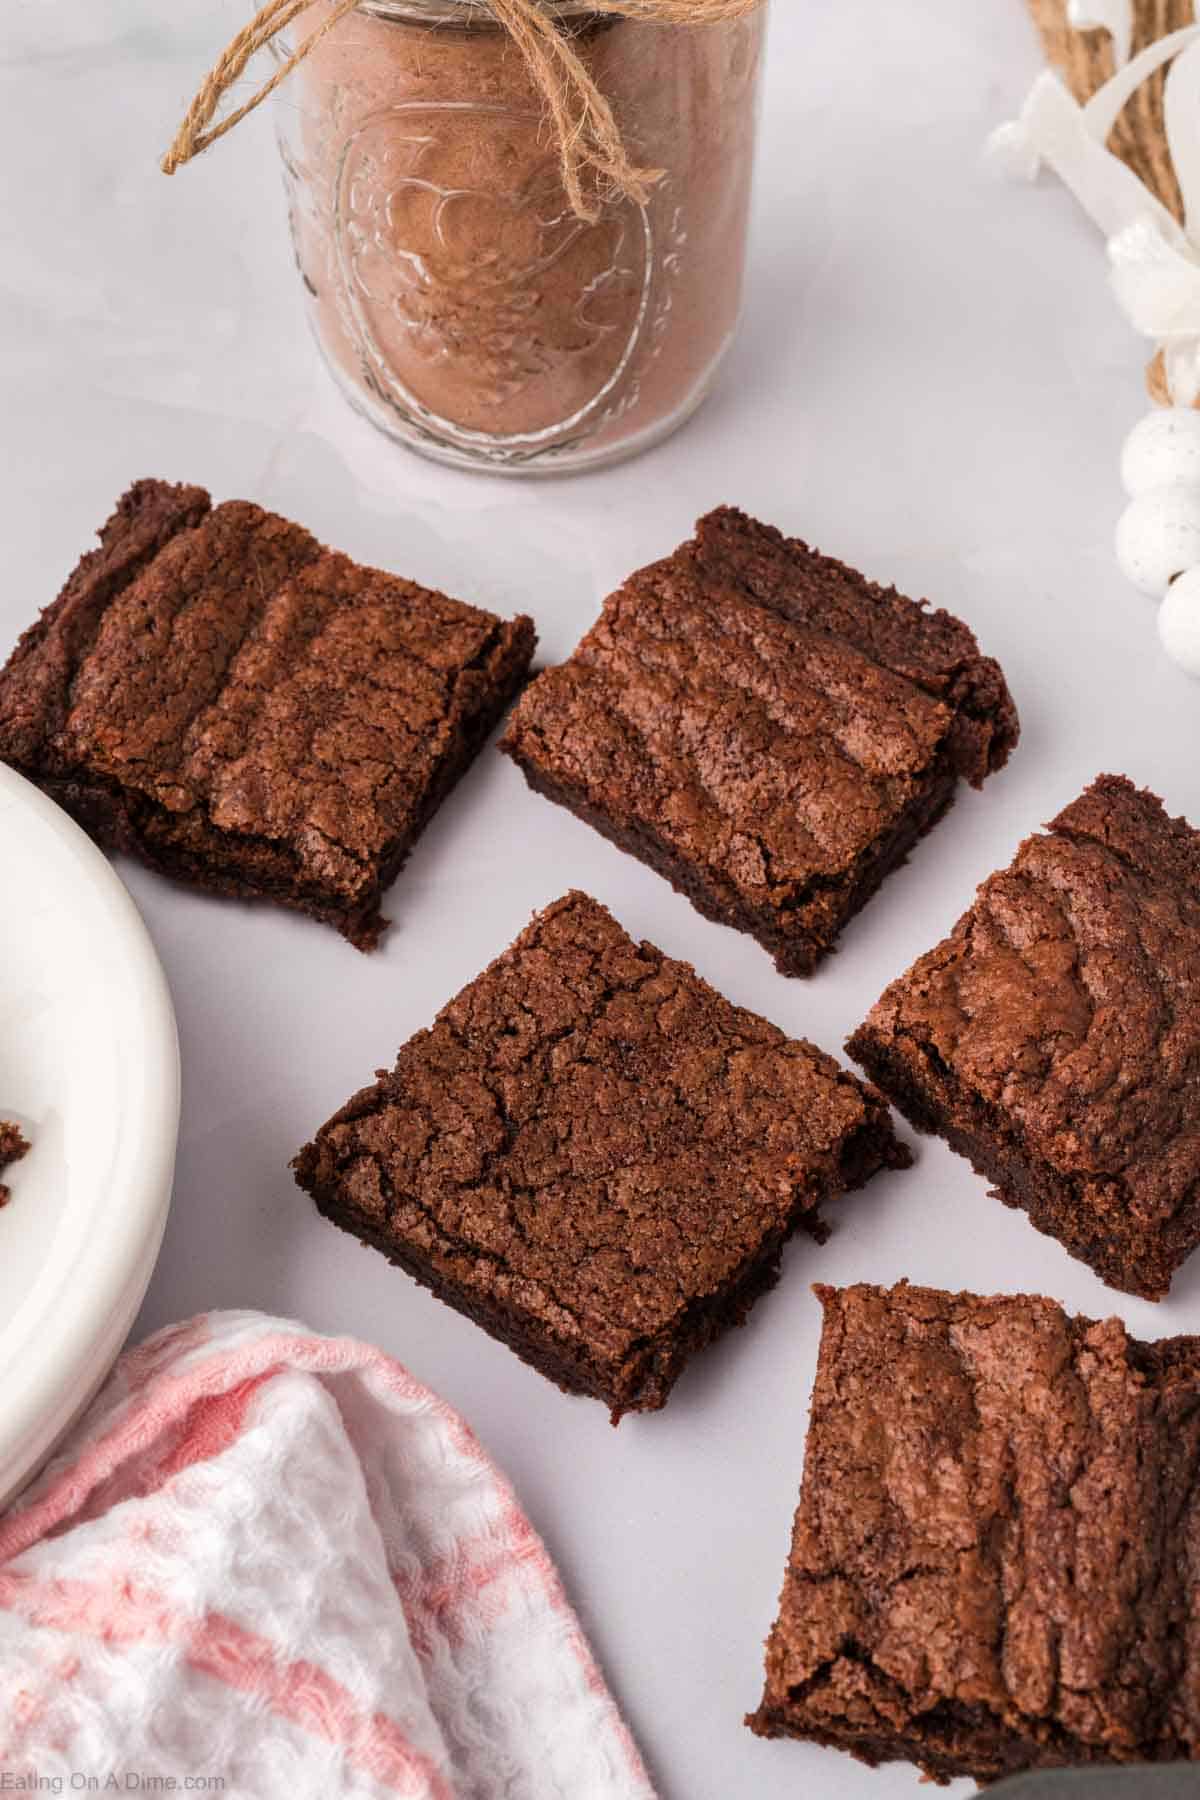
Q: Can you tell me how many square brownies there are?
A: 5